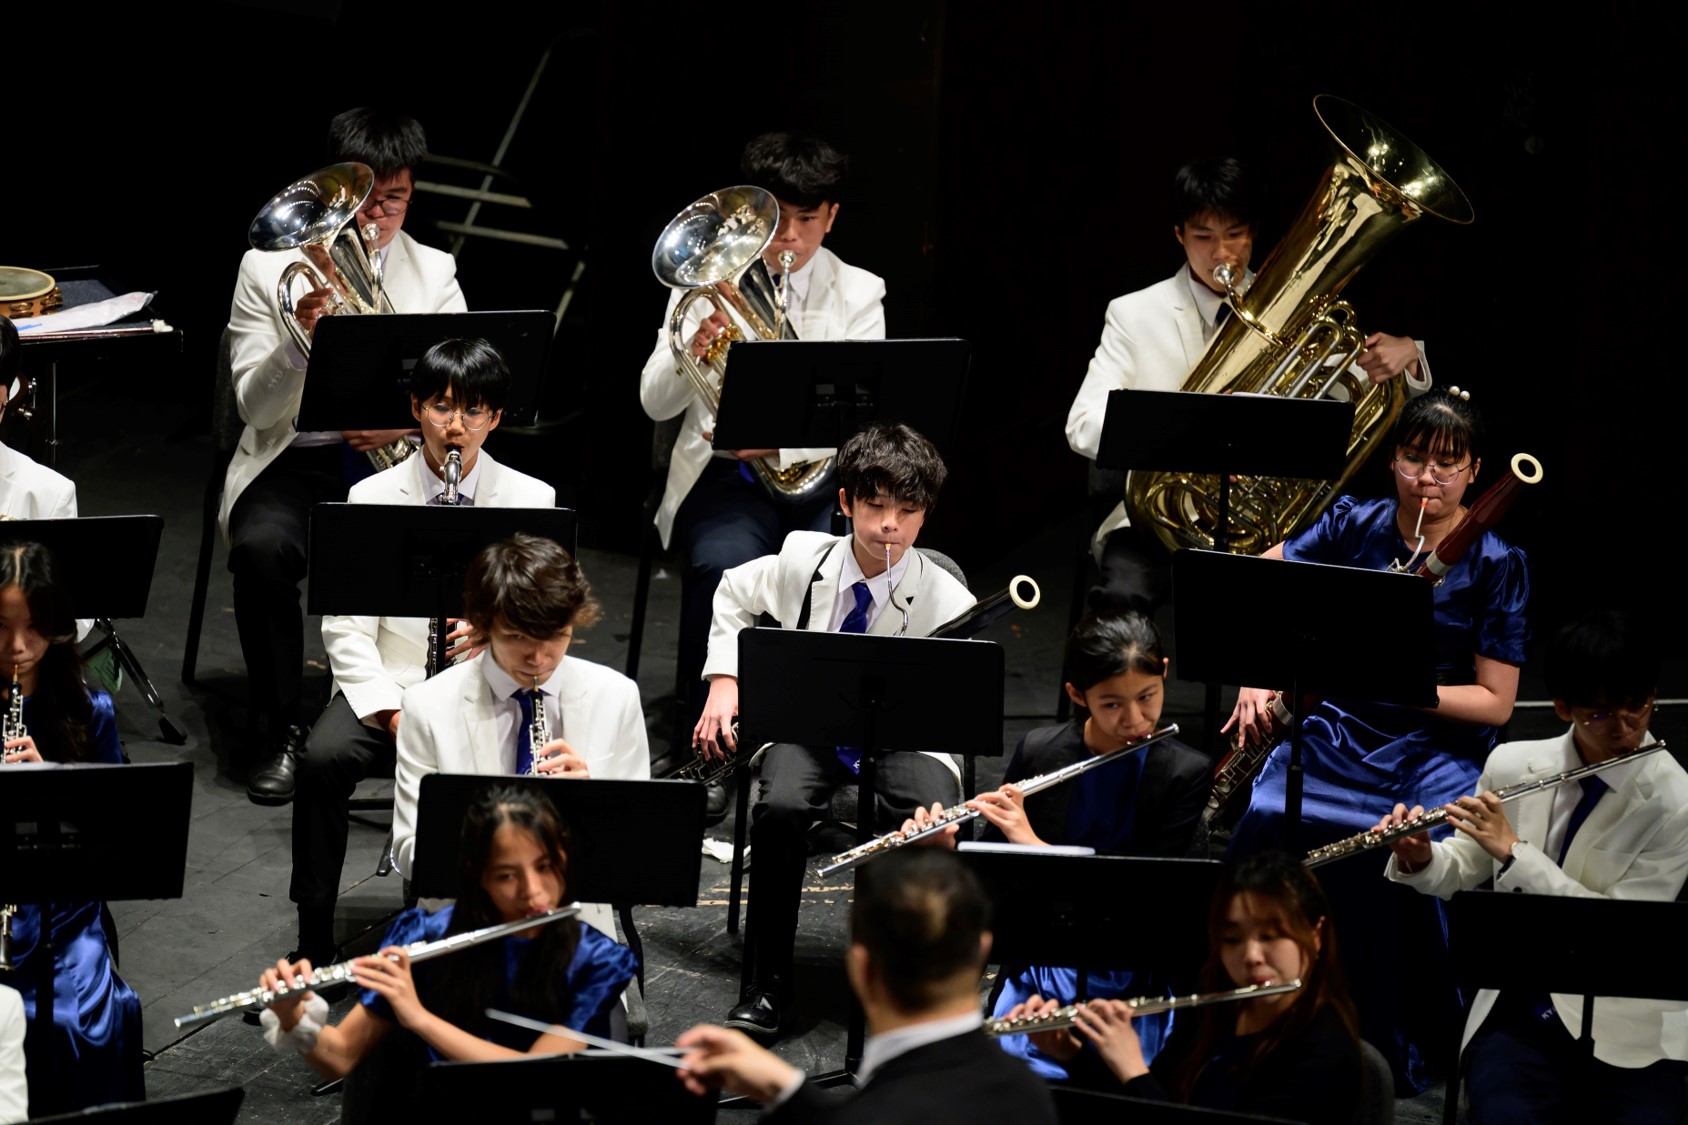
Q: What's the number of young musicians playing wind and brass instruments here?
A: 12